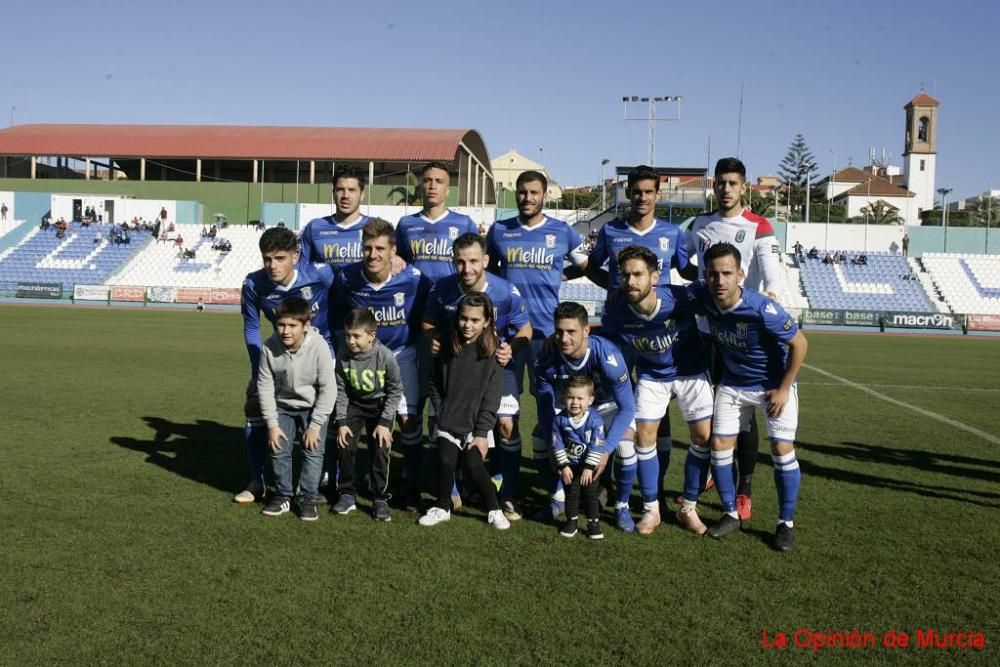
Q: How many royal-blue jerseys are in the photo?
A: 11